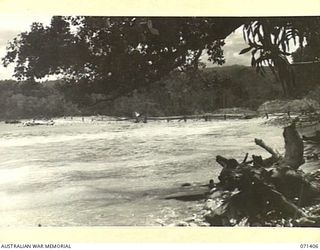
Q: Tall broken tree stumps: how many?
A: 1